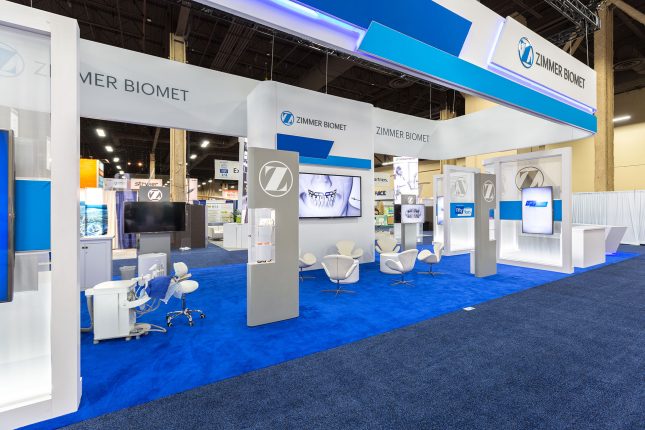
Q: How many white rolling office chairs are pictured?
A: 1